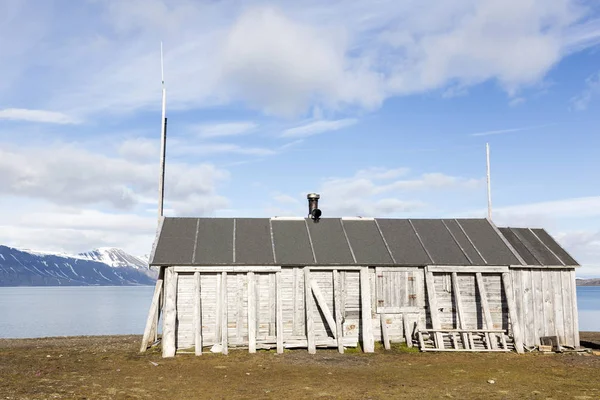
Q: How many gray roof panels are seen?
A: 13